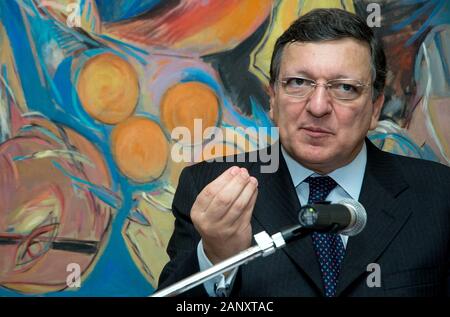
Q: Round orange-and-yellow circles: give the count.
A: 3